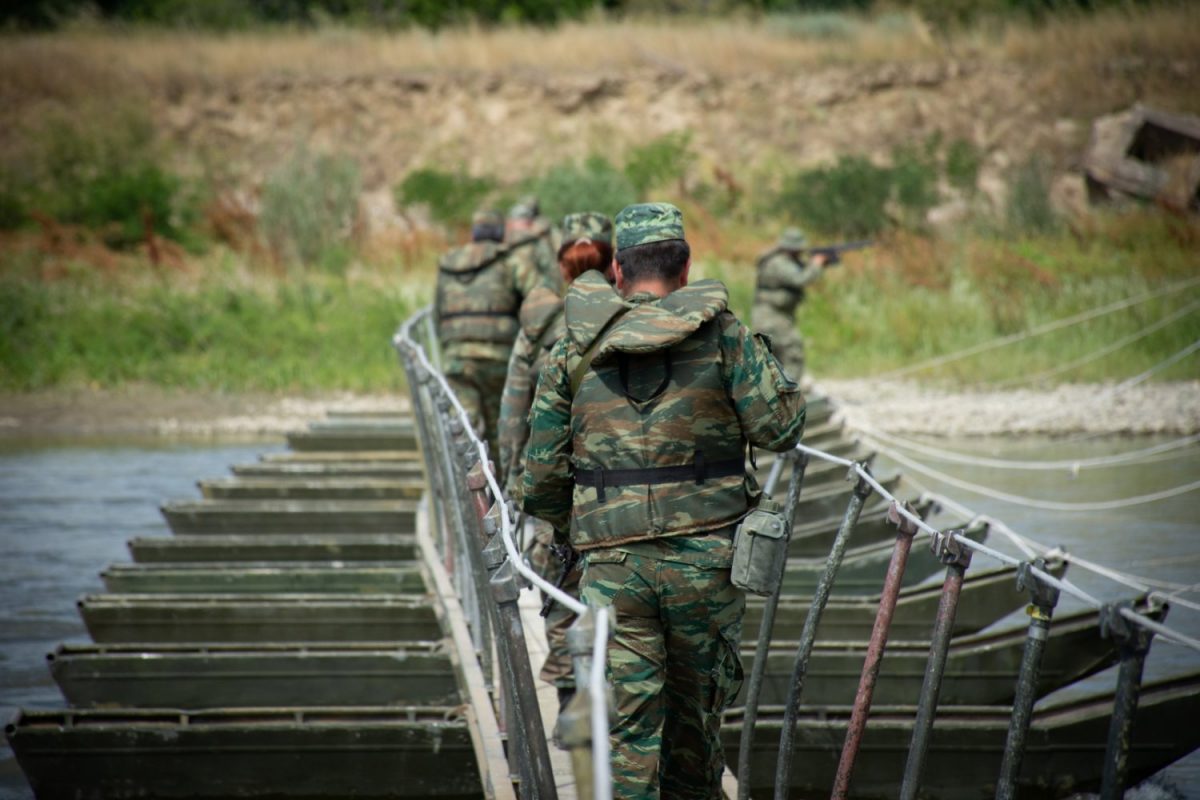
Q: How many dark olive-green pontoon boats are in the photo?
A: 12